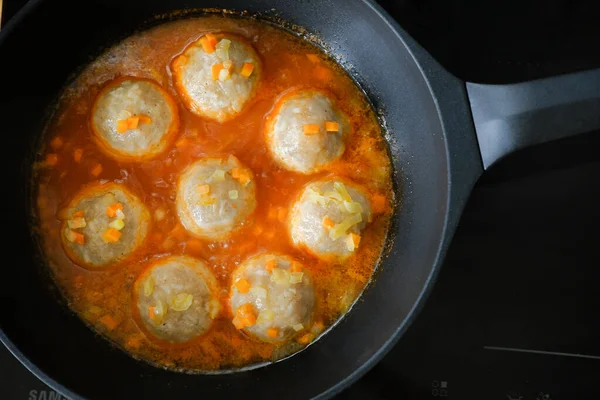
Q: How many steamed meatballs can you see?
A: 8